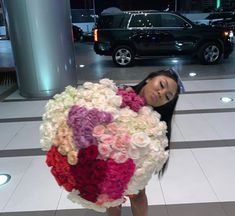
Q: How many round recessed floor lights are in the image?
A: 5